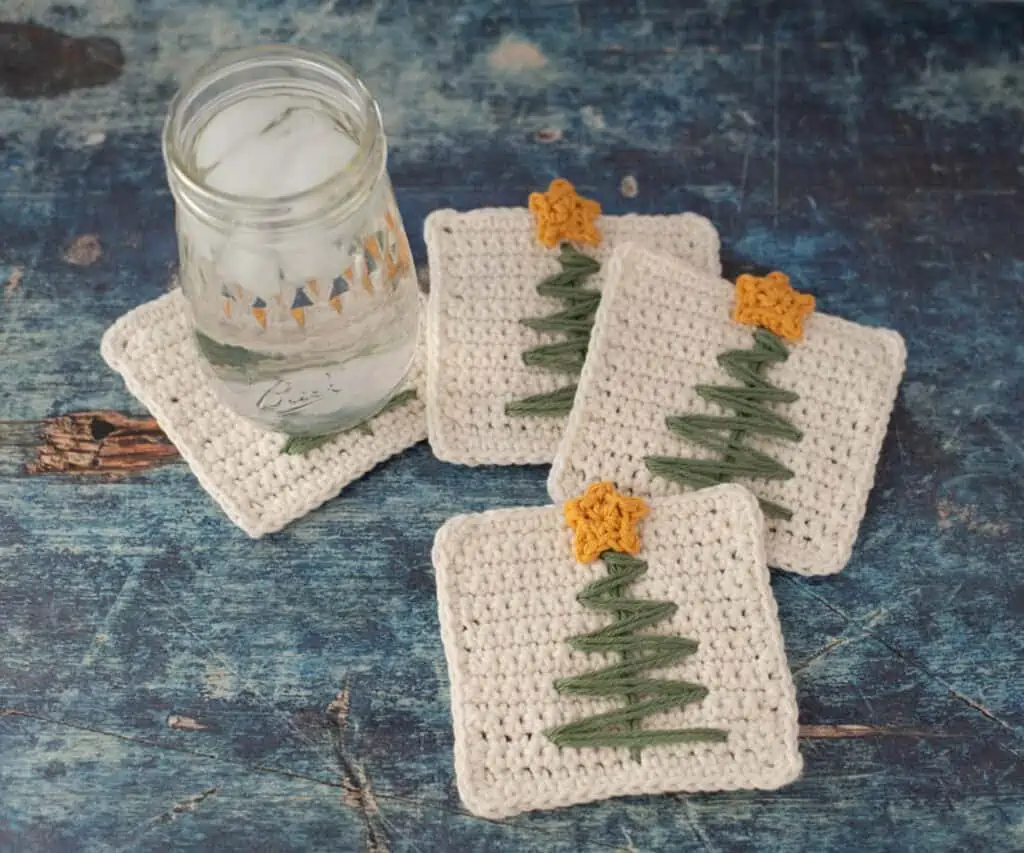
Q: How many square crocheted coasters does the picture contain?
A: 4